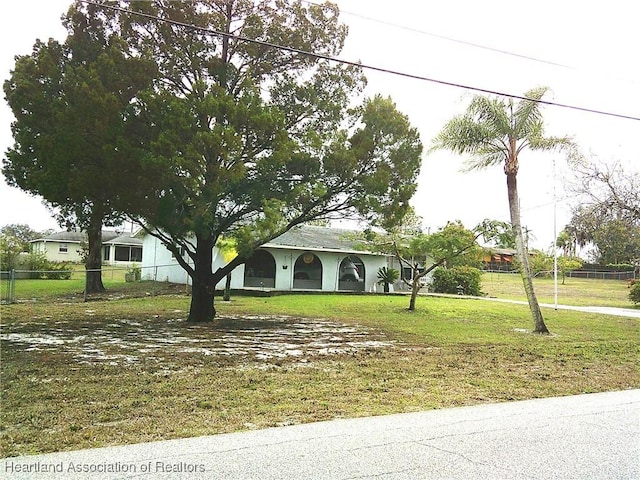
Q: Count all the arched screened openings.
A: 3